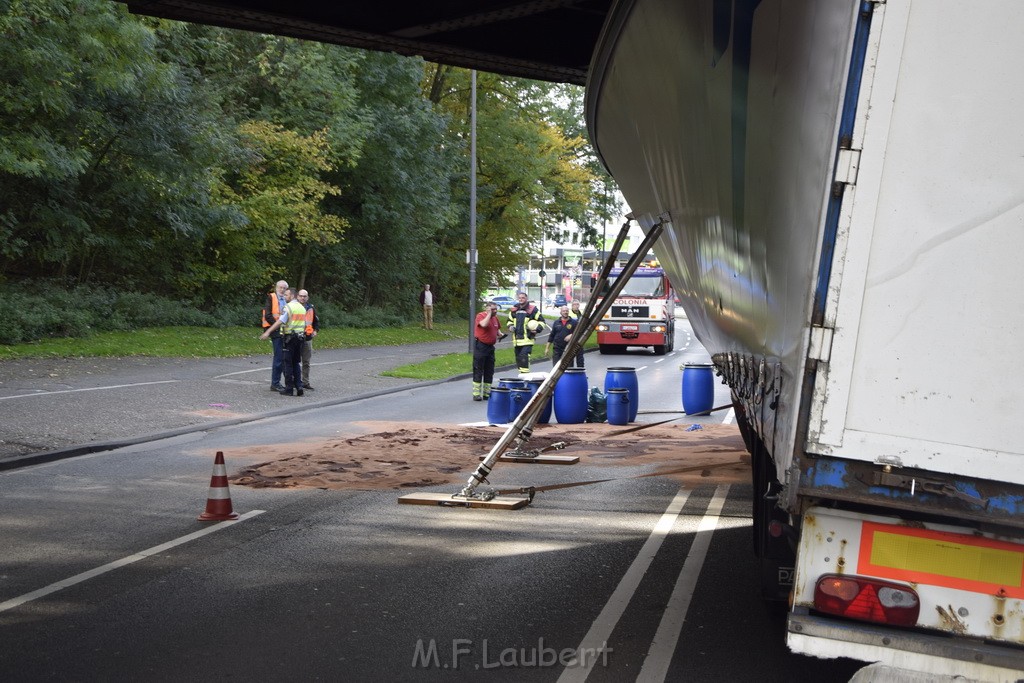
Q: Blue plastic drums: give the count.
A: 8